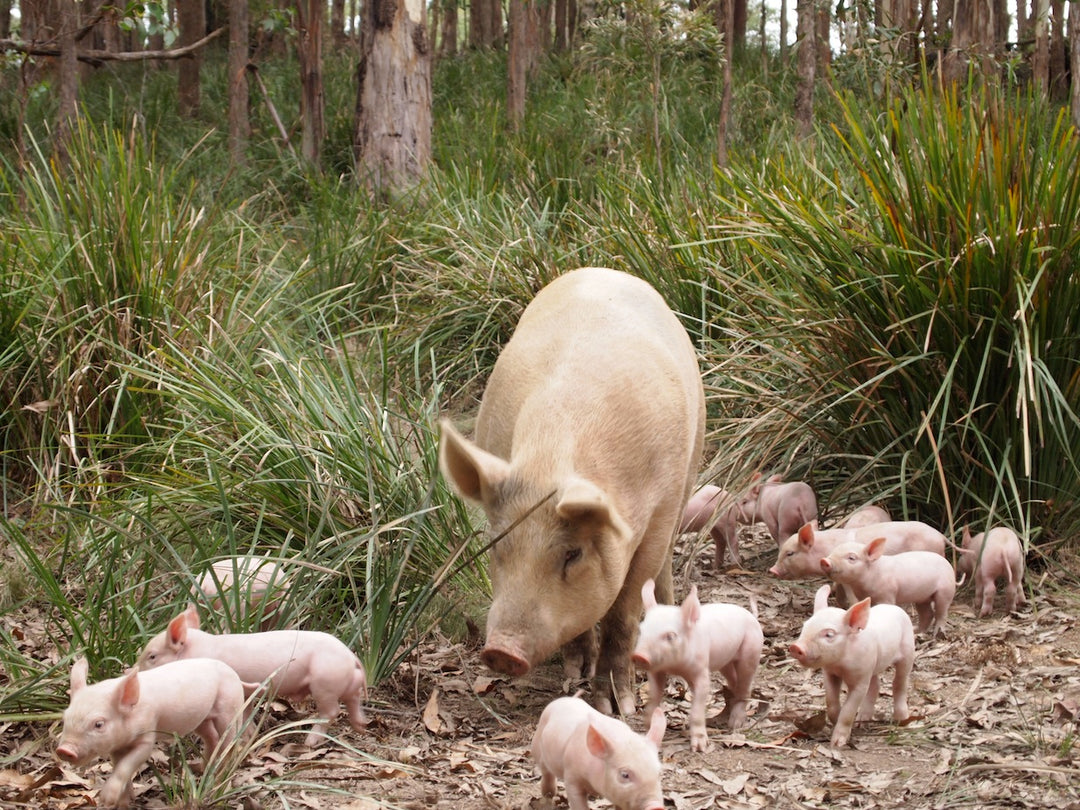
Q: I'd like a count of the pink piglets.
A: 12